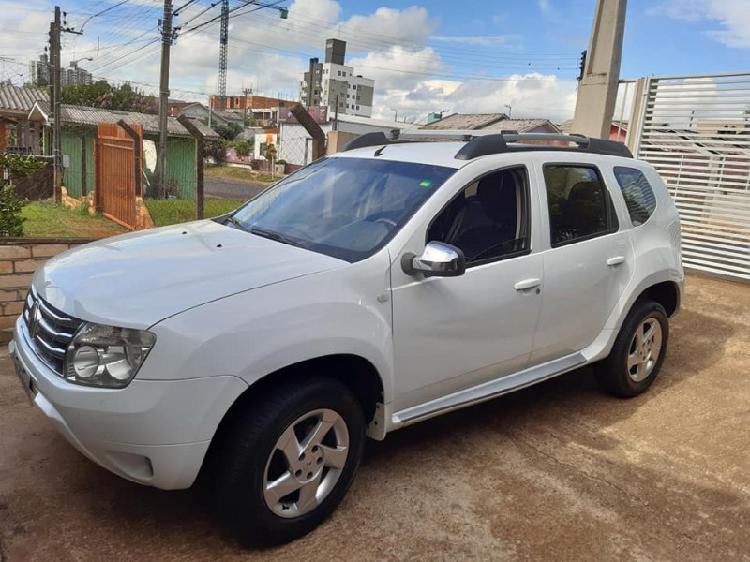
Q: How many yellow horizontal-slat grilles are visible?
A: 0